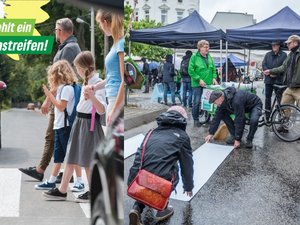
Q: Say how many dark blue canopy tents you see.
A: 2